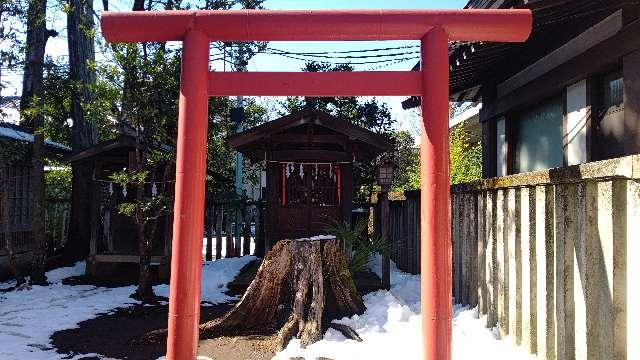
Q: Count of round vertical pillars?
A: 2